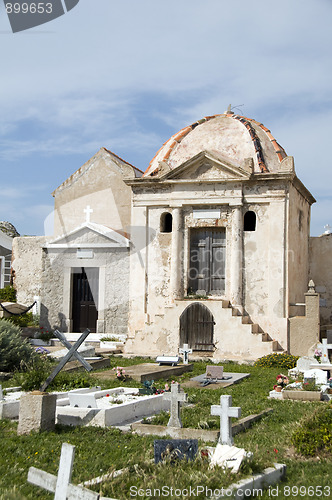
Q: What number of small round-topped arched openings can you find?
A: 2